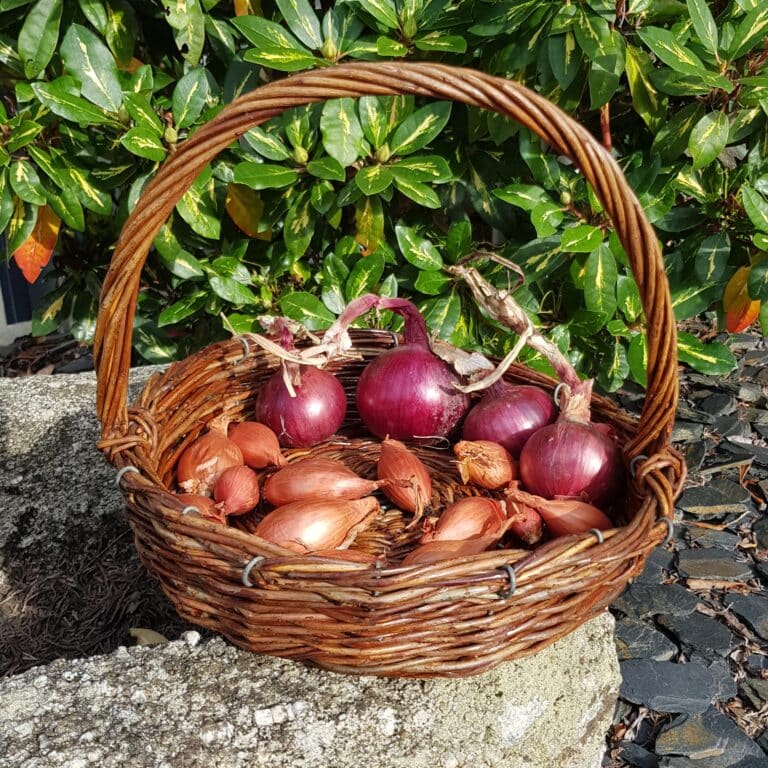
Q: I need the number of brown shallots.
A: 13